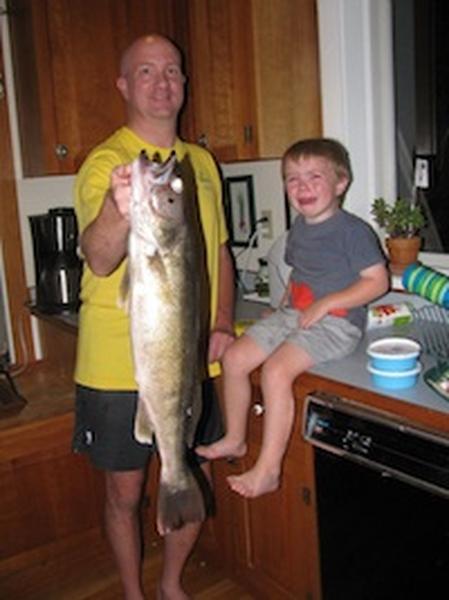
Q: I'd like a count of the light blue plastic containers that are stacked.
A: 2